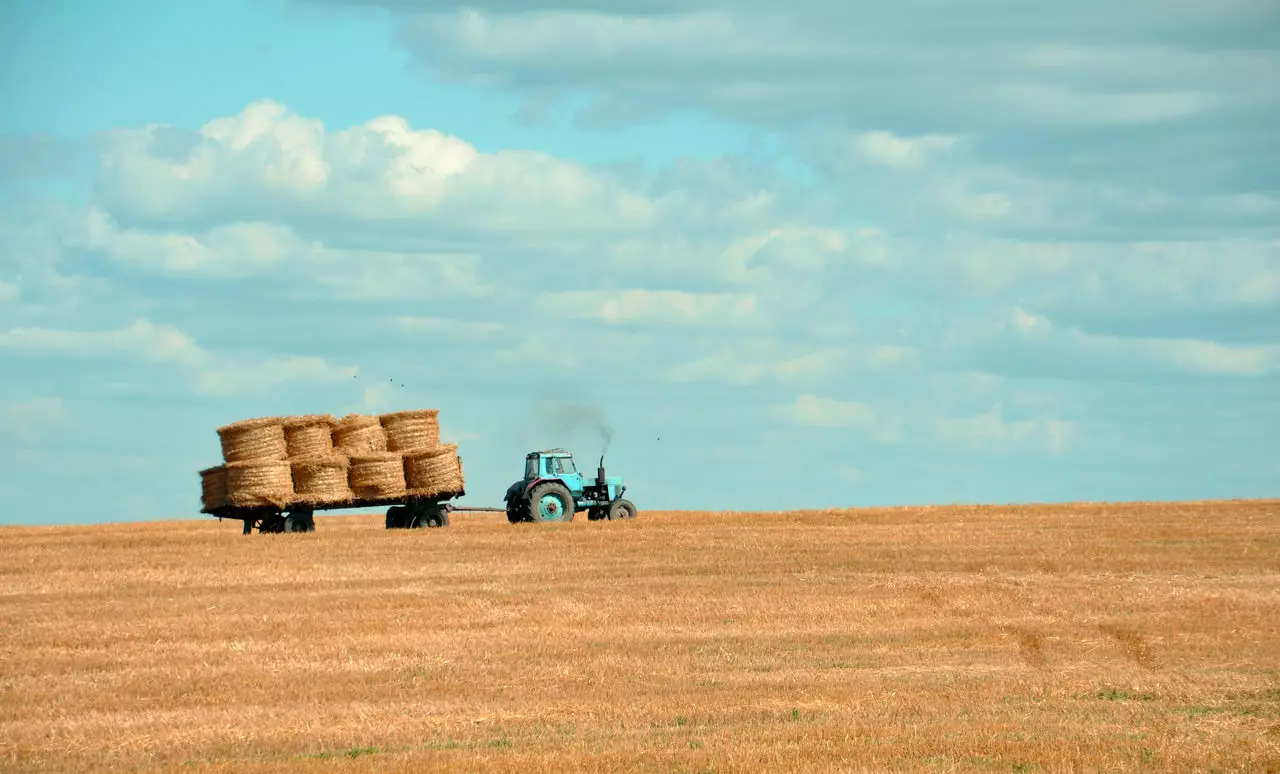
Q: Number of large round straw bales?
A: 9